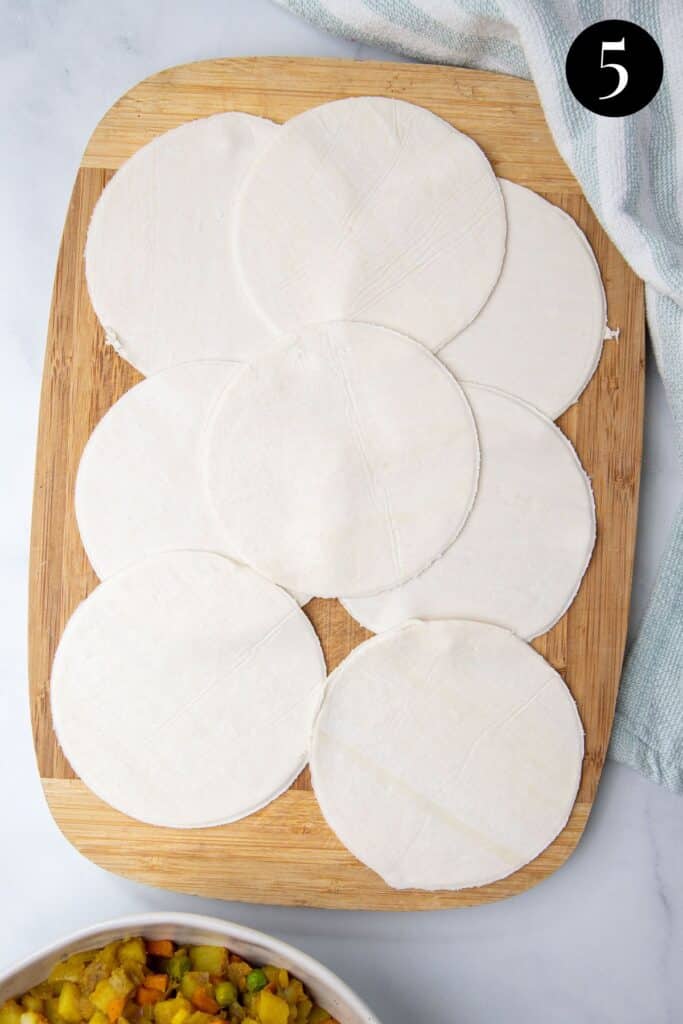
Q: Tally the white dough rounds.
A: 8